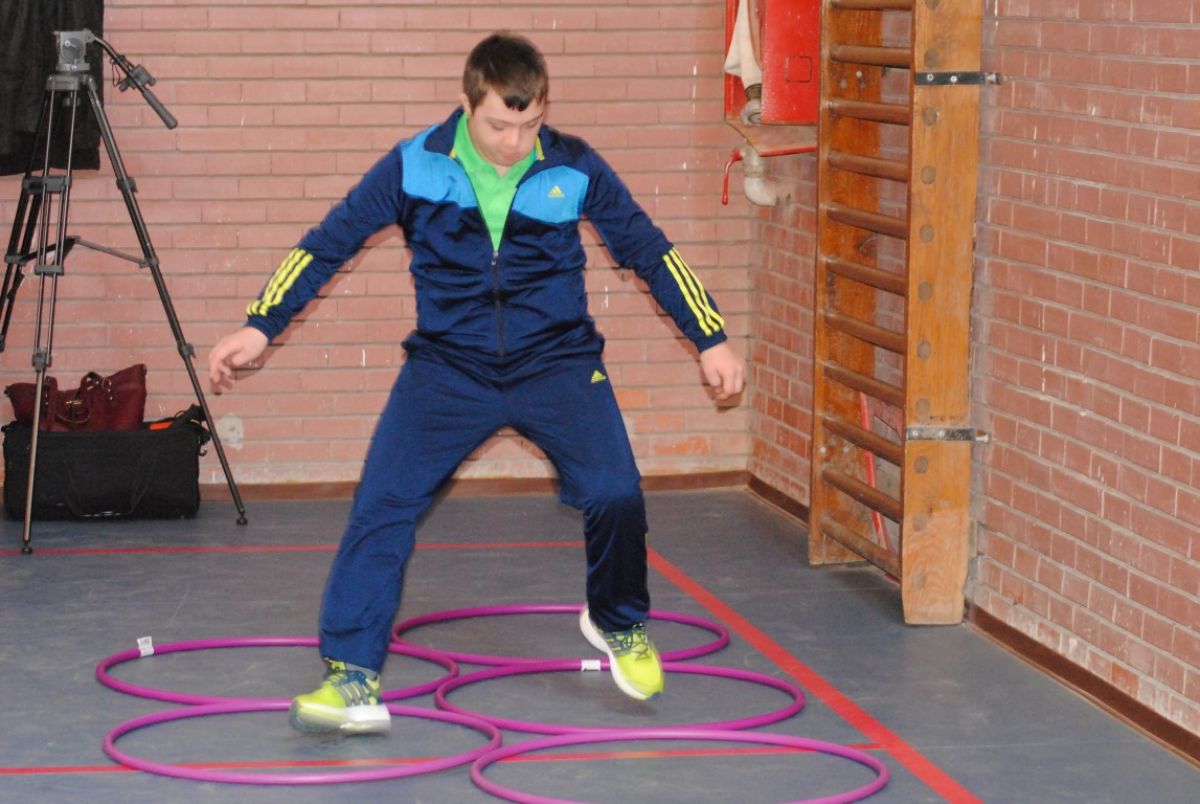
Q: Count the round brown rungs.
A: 11